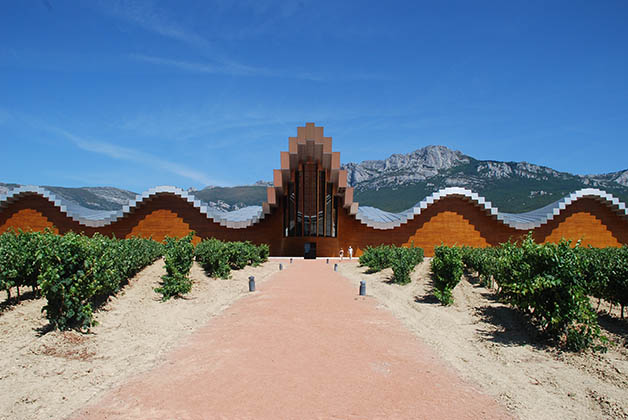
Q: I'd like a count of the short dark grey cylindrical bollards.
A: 6